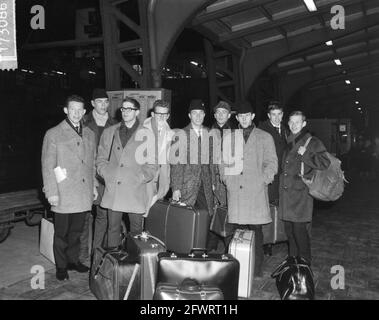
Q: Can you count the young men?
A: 9